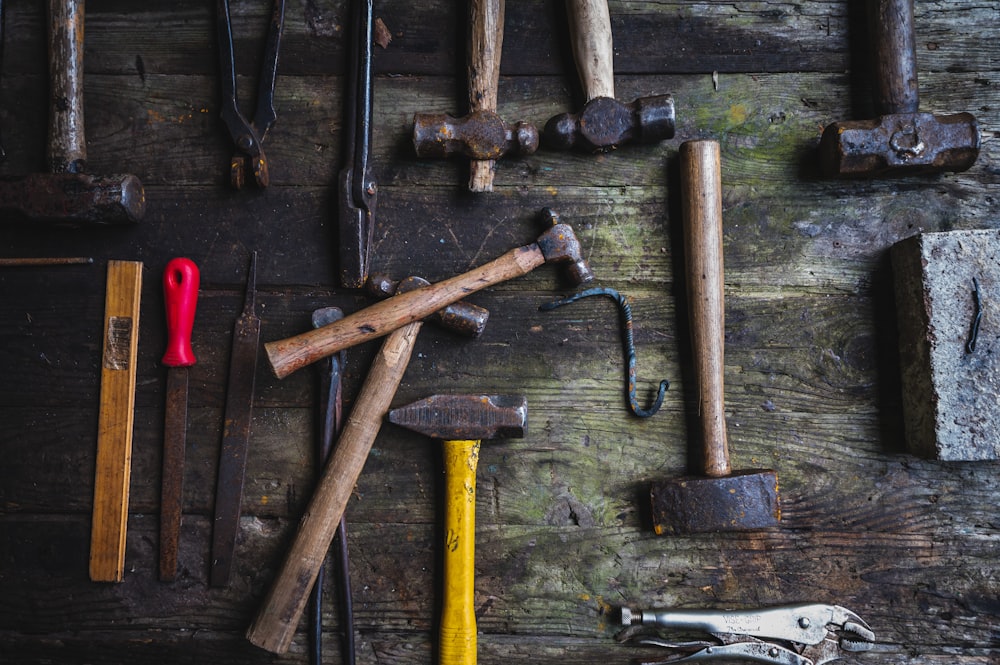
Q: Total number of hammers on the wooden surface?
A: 8